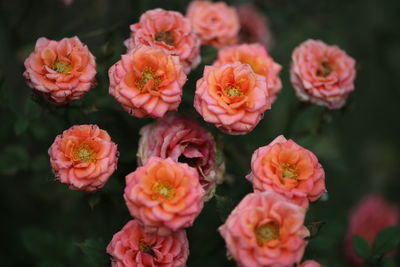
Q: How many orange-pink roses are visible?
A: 12